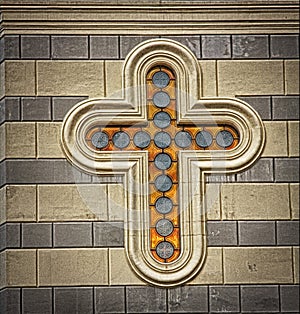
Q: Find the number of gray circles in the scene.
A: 15